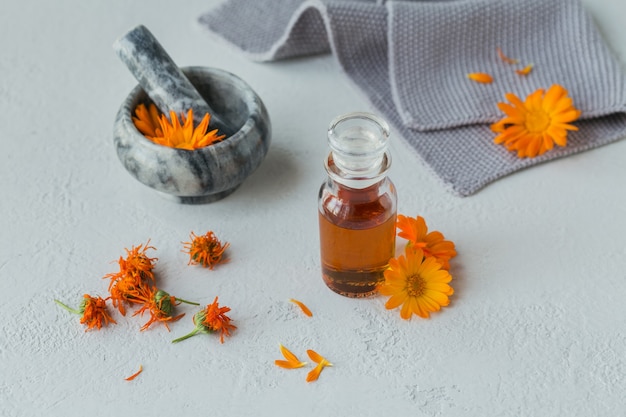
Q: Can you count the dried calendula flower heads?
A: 6